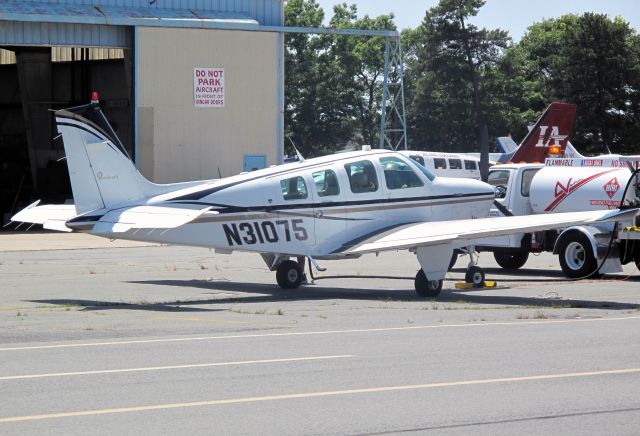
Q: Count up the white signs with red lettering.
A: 1